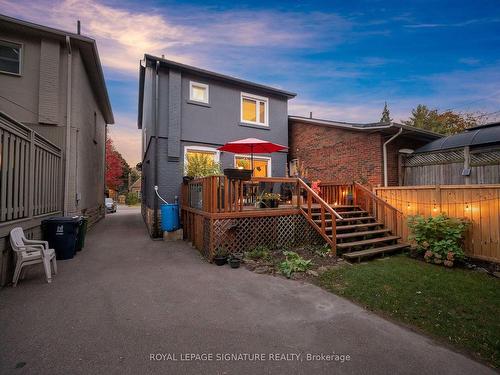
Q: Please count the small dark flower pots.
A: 2